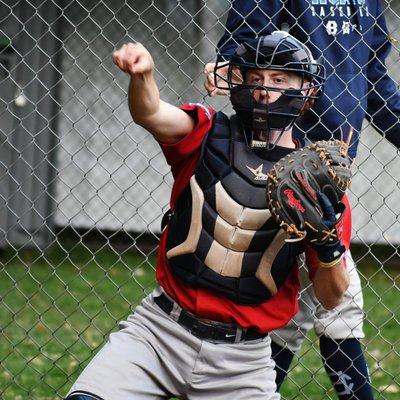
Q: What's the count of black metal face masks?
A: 1